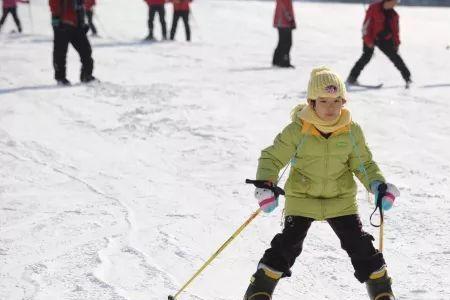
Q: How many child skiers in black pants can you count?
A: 1